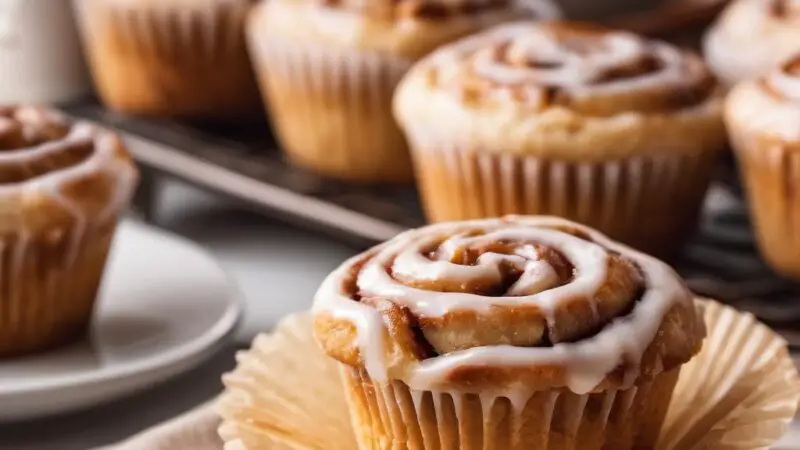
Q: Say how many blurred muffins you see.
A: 6